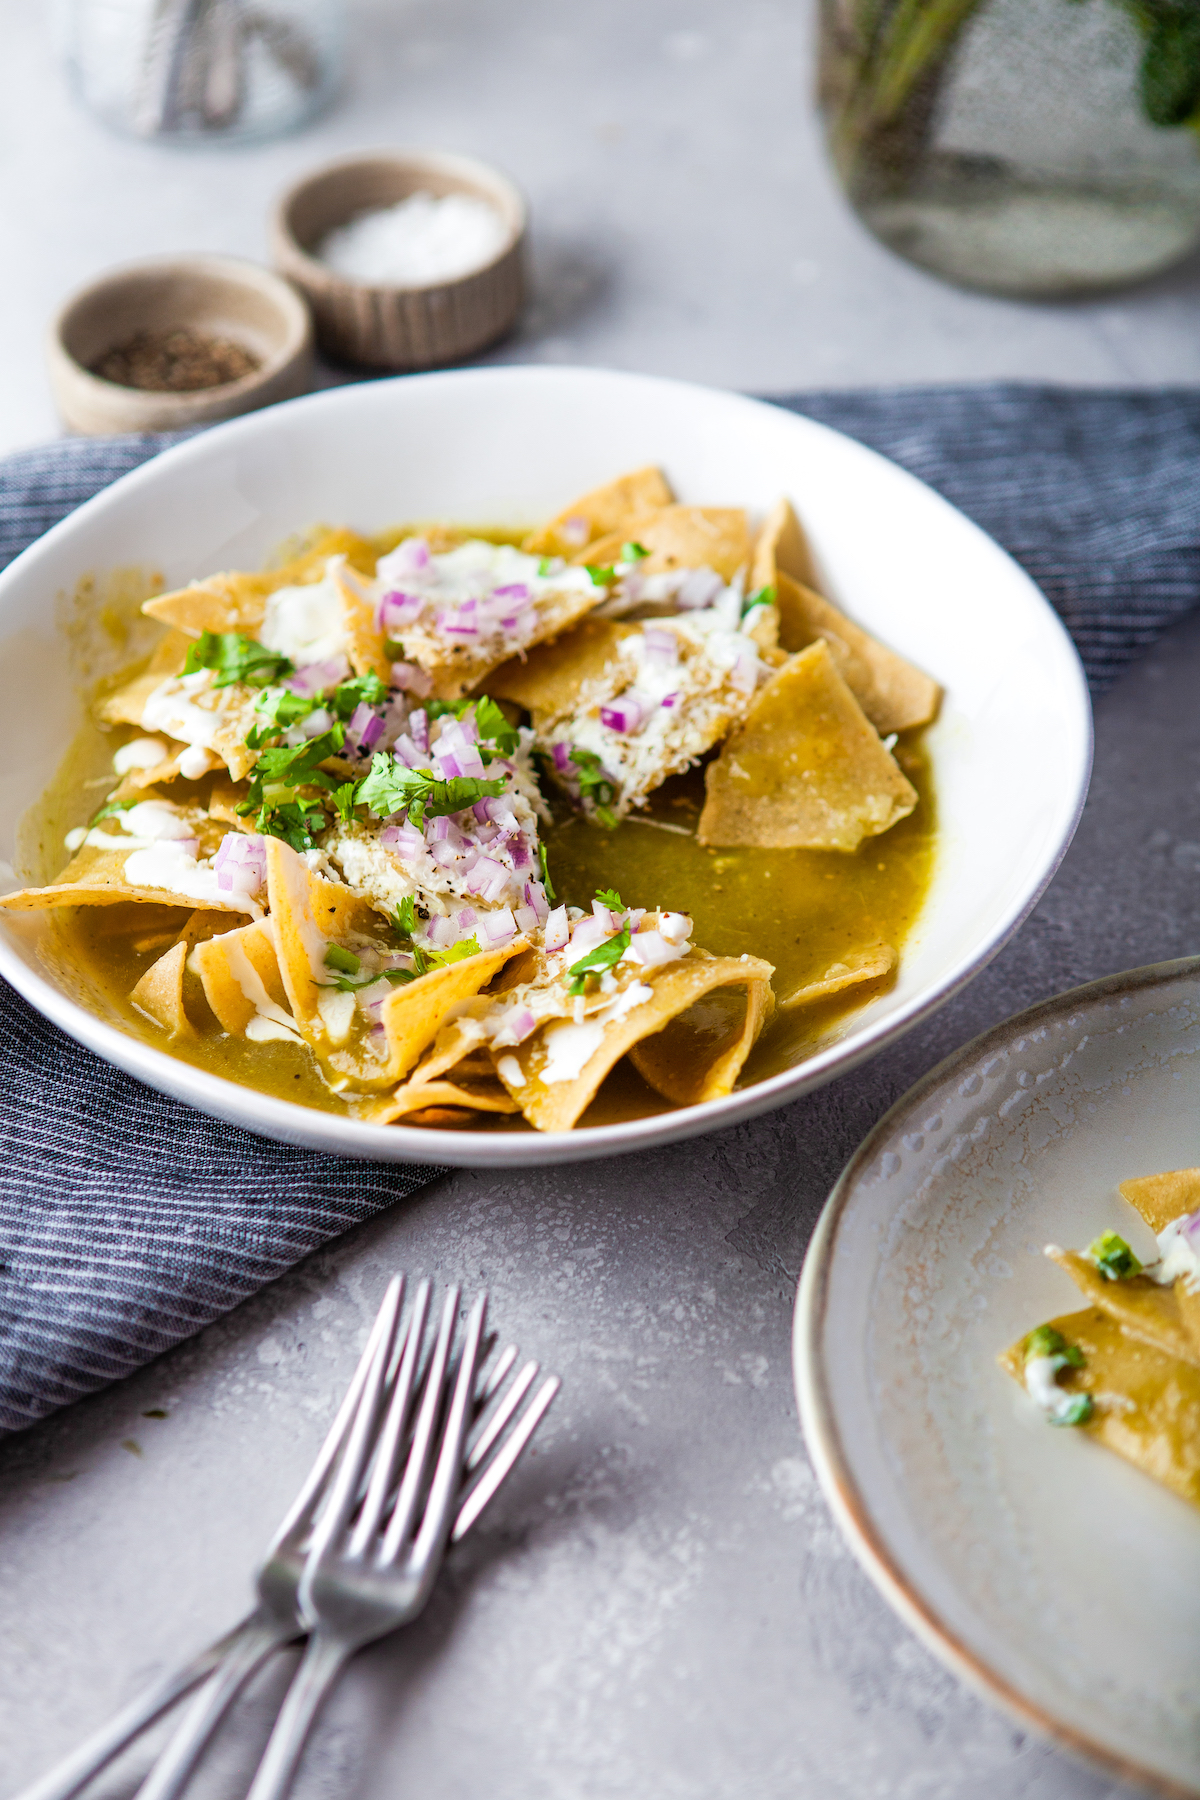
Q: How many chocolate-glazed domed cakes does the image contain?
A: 0